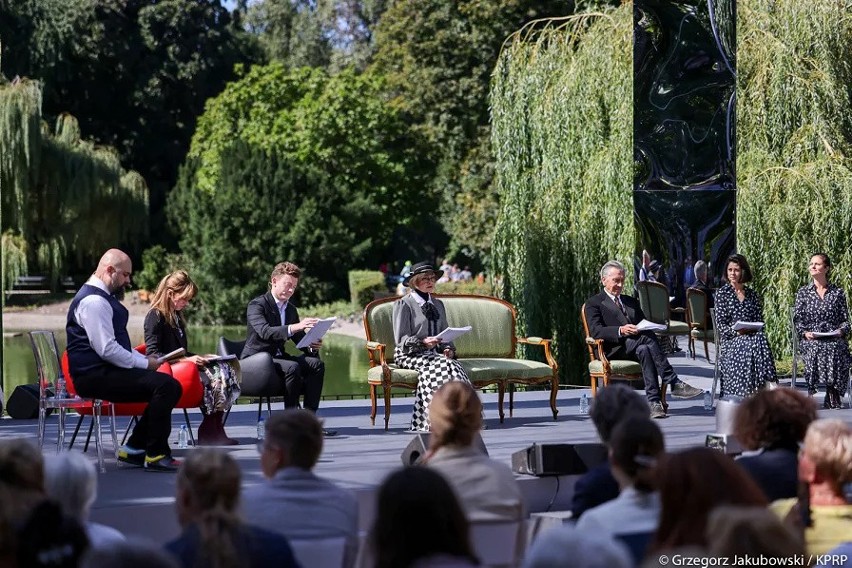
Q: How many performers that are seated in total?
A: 7